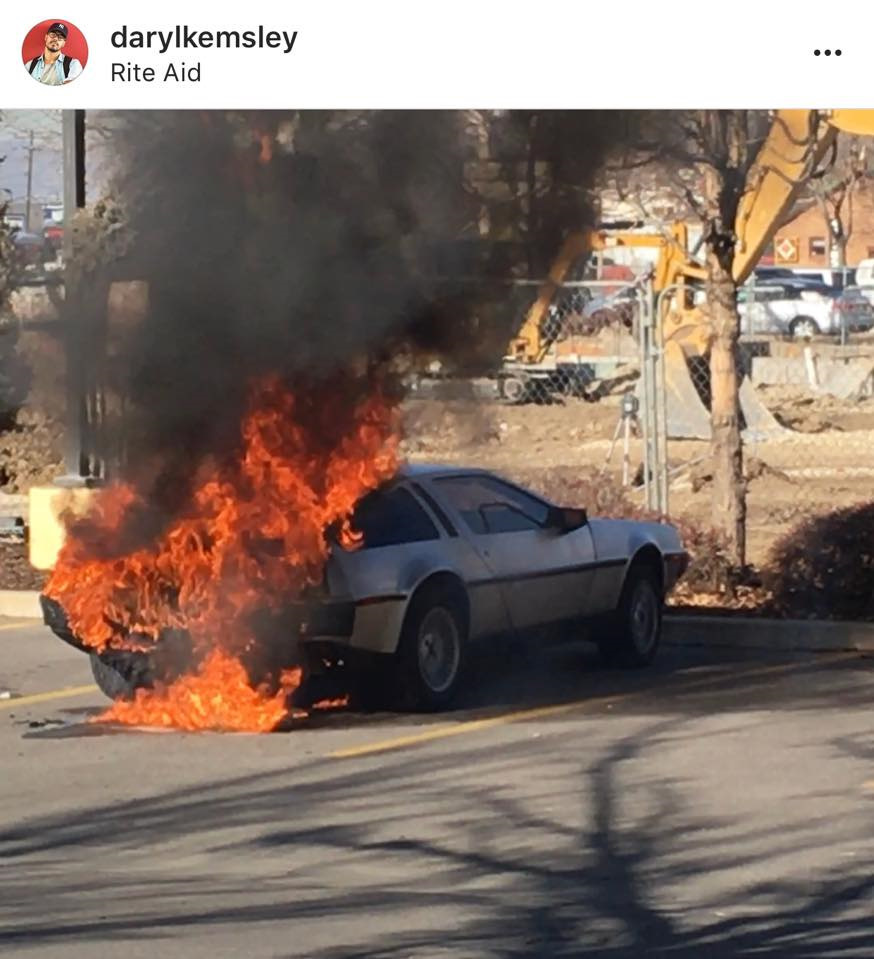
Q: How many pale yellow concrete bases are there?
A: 1